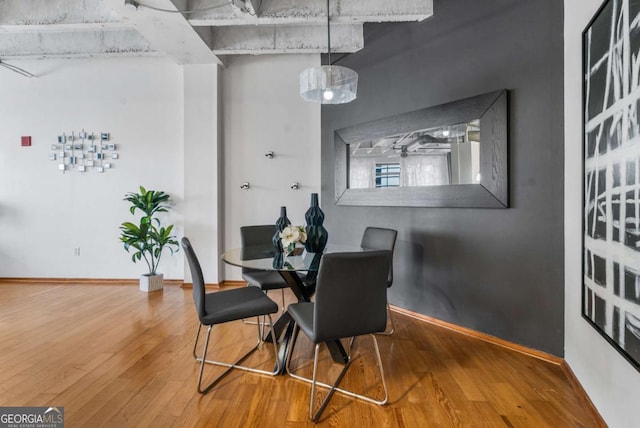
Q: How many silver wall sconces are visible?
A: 3